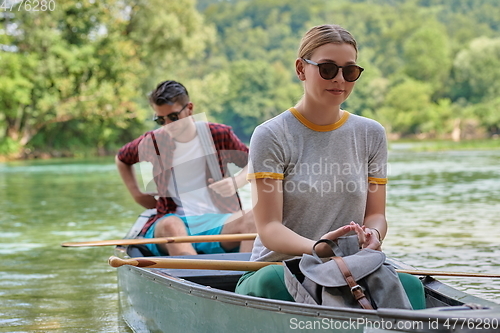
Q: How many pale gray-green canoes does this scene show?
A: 1